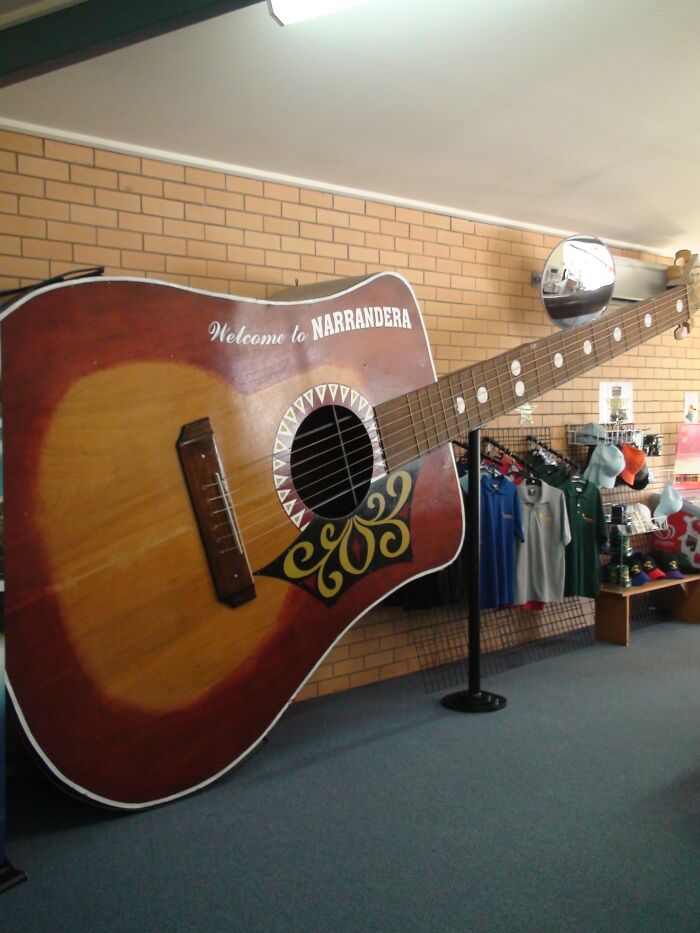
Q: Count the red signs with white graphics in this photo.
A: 1